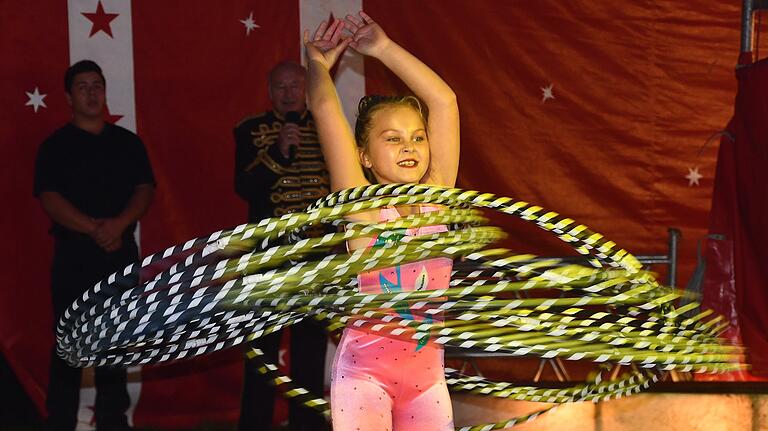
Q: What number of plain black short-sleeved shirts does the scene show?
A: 1